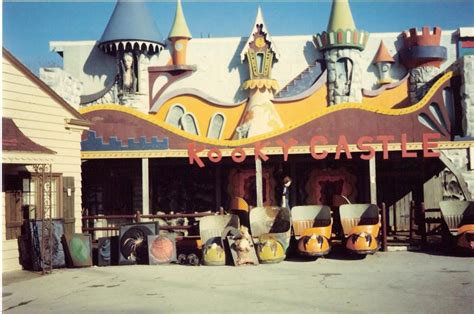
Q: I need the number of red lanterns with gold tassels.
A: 0